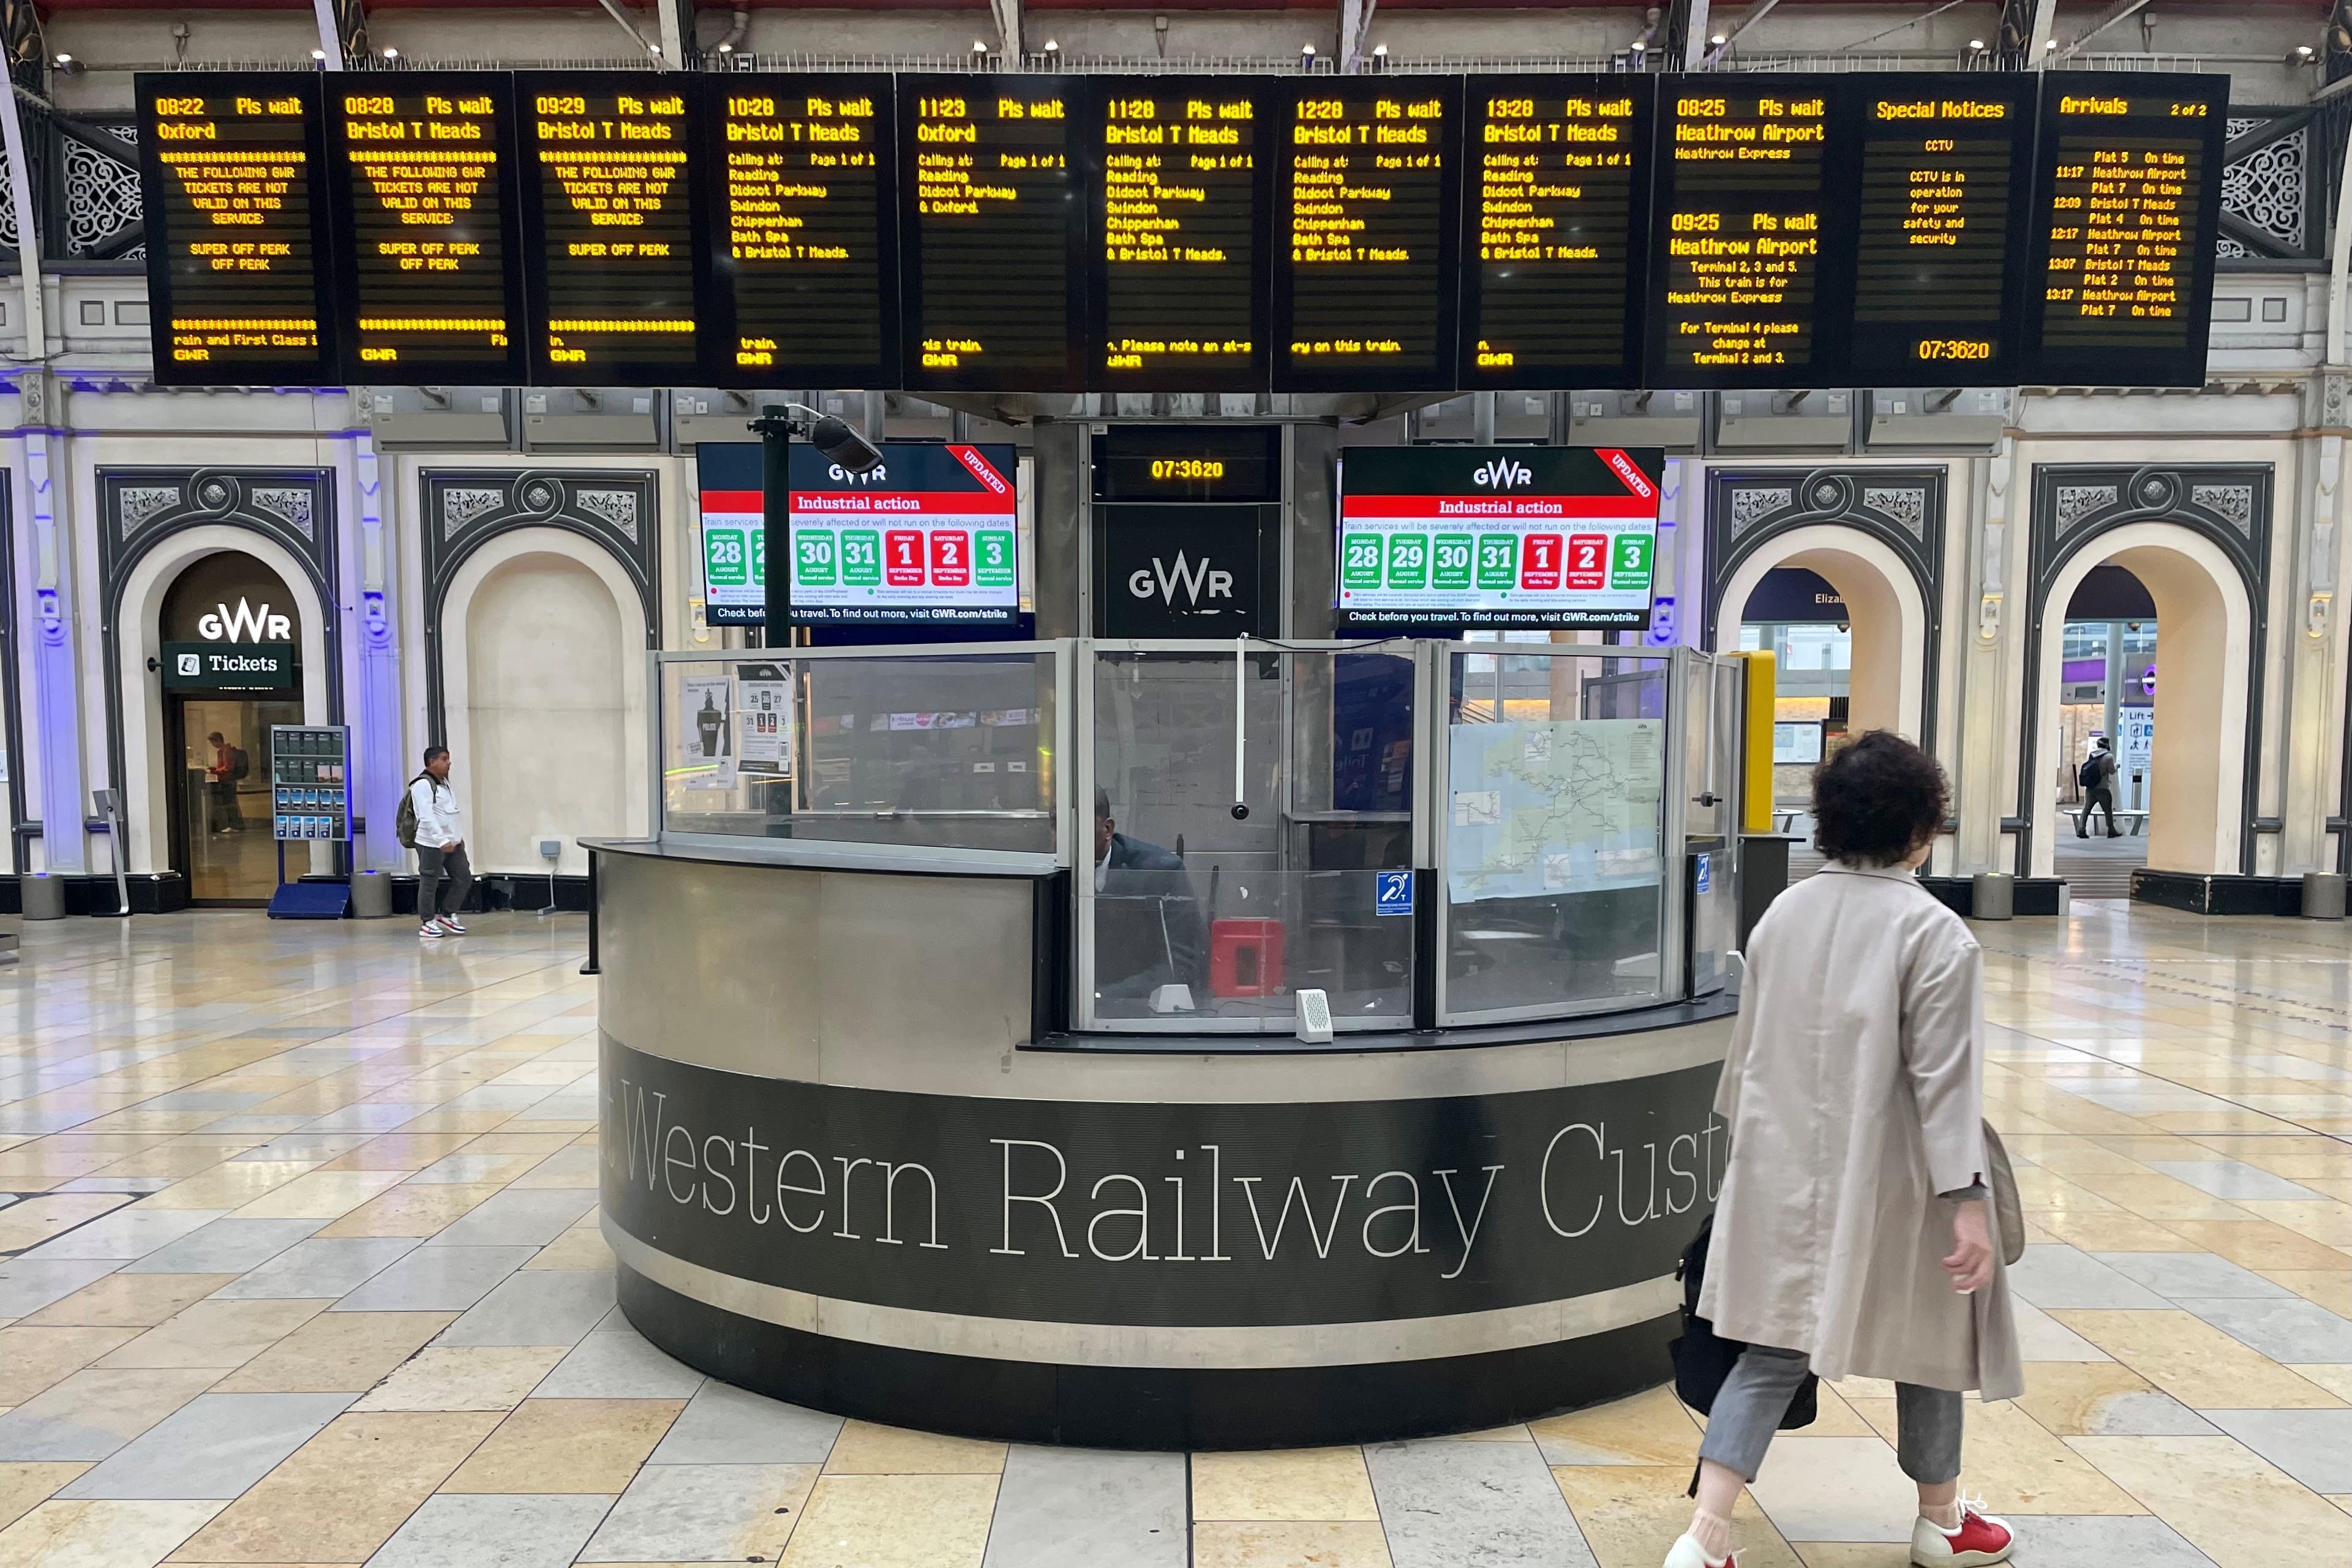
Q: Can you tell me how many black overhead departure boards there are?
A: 11